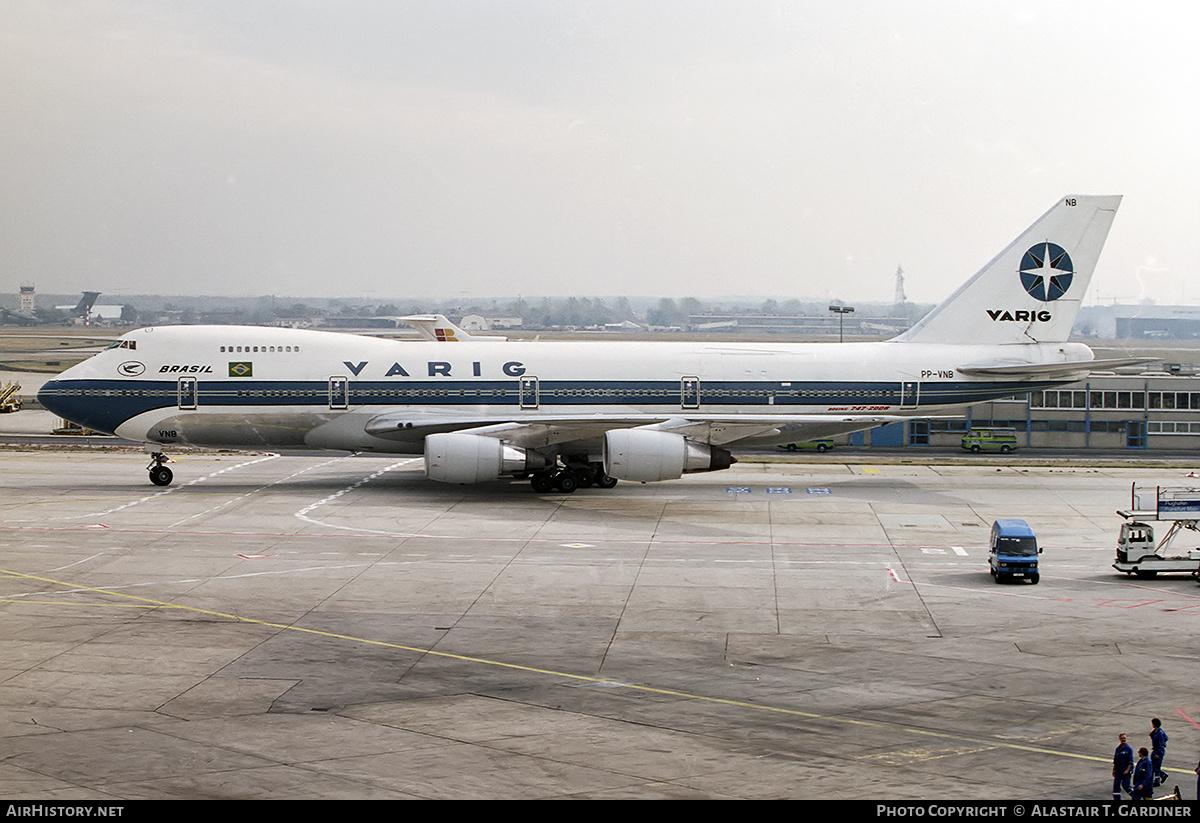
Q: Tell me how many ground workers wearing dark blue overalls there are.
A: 3